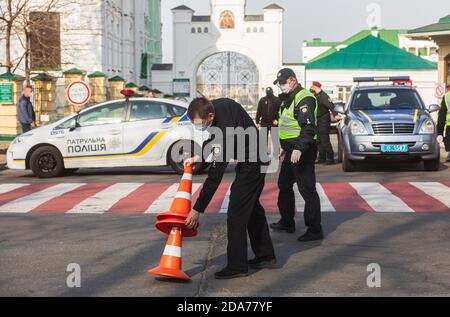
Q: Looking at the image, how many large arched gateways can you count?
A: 1